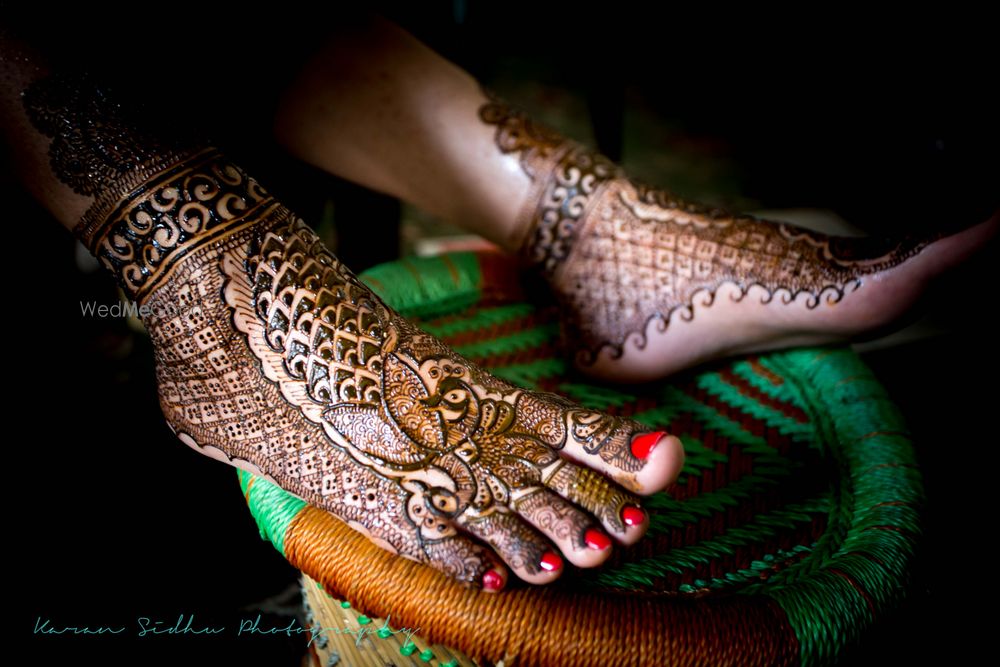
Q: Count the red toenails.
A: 5